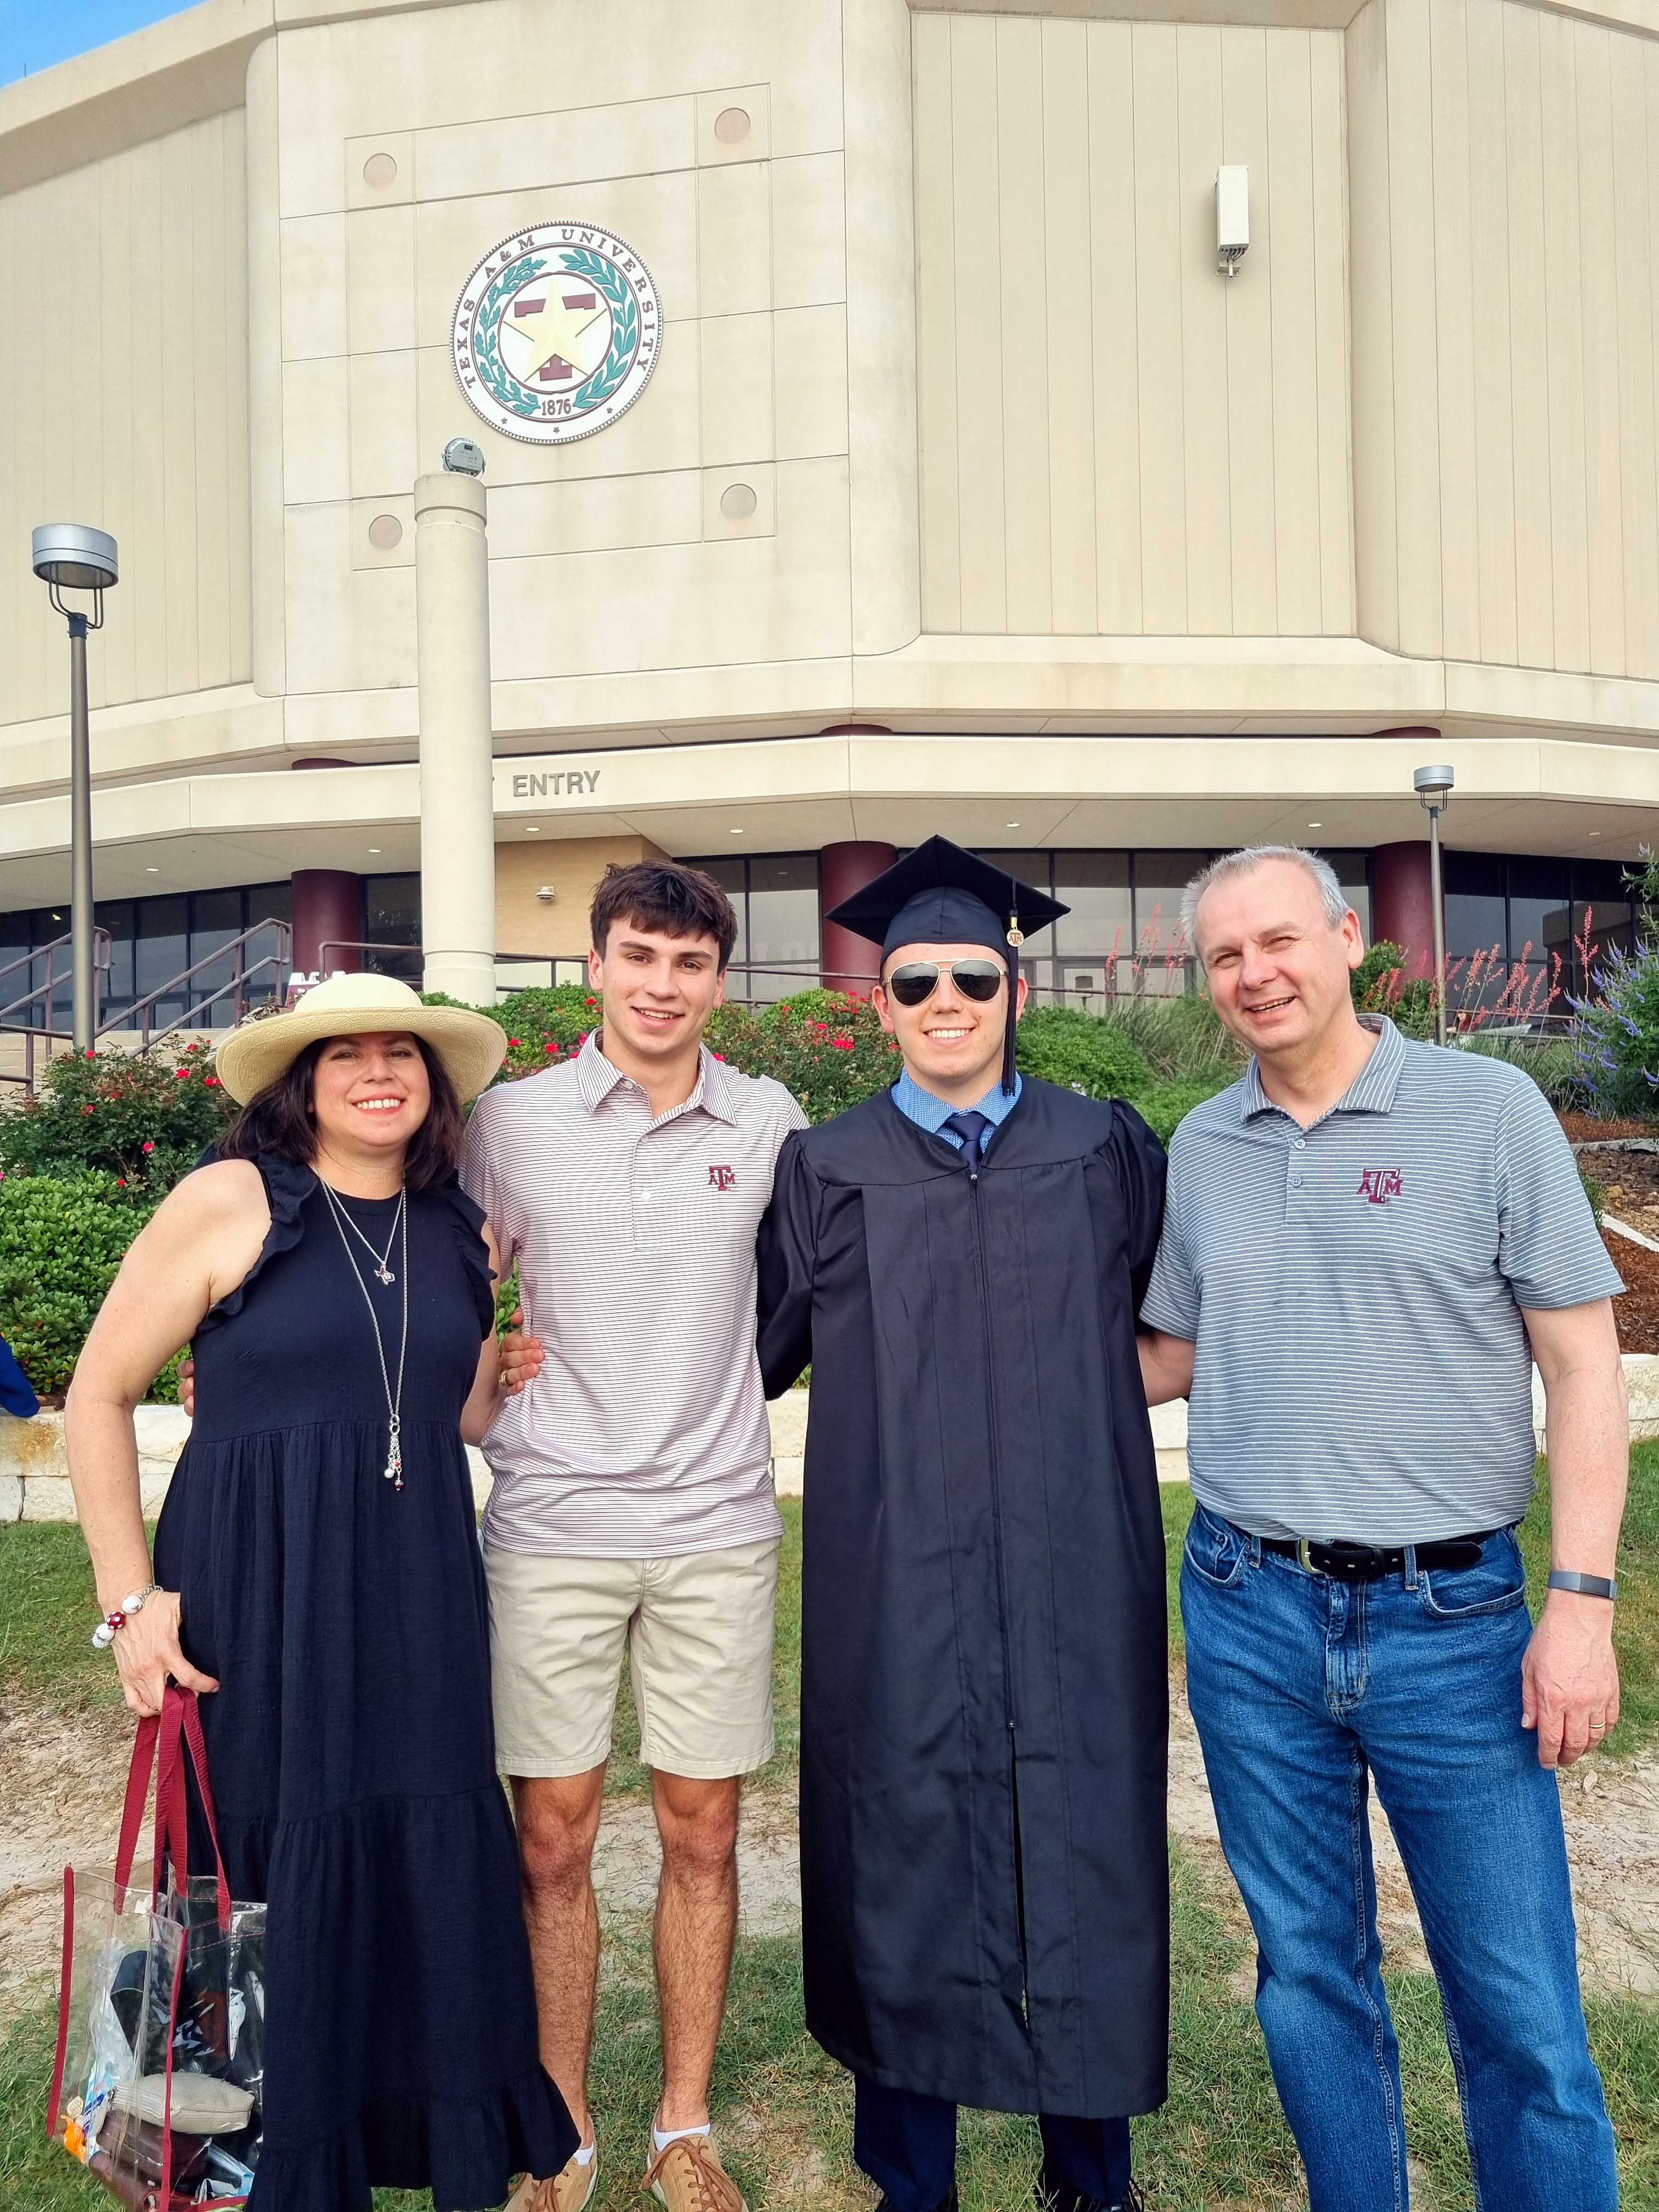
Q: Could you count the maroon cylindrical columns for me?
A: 3